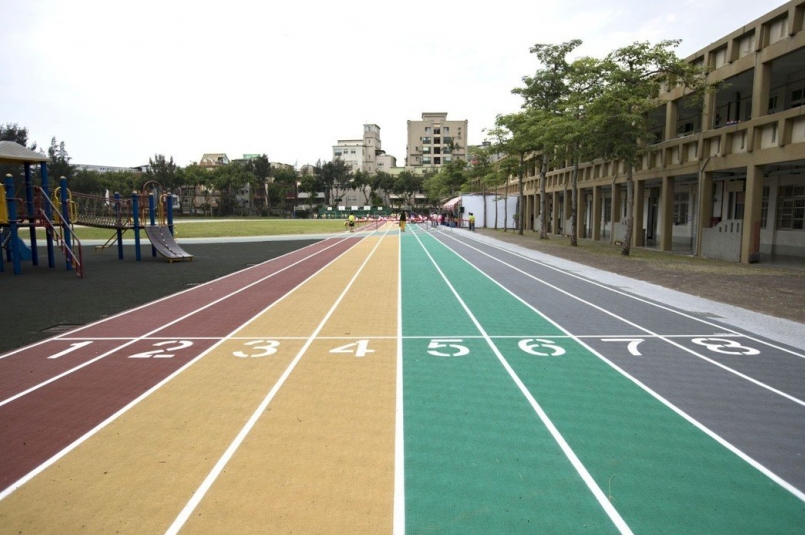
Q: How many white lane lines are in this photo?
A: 9